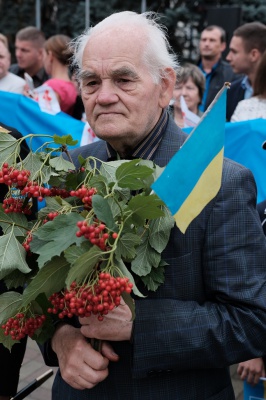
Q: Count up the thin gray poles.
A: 3